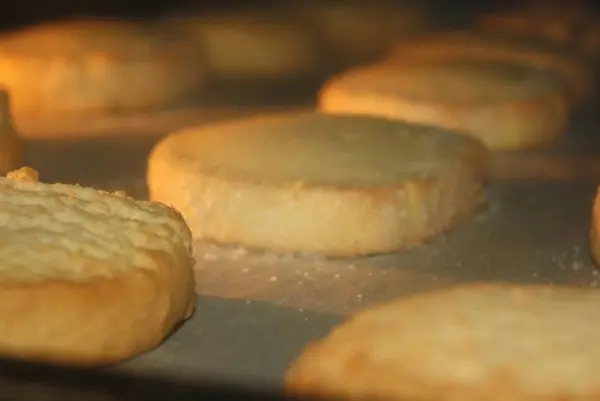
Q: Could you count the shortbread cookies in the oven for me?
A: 11